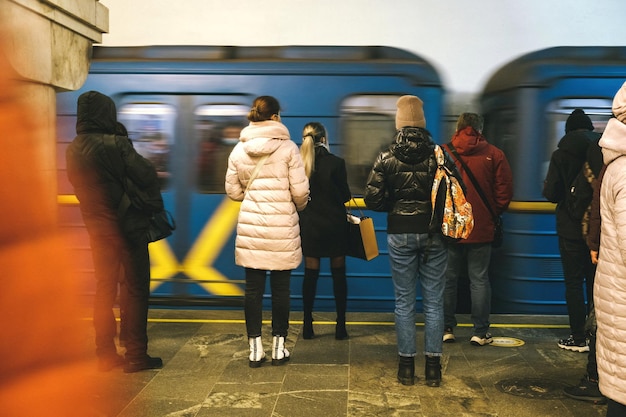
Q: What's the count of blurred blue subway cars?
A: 2